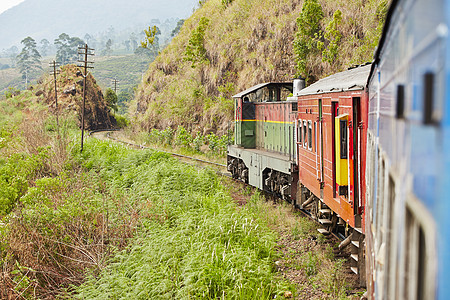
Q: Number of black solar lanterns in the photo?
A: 0